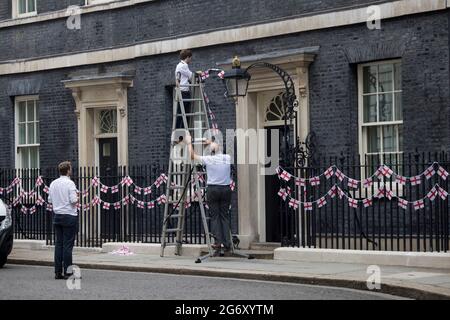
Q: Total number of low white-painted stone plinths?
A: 3